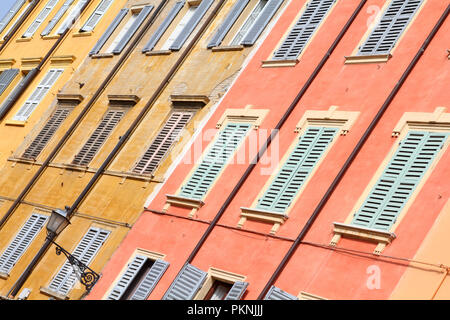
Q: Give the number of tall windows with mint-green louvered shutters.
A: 3